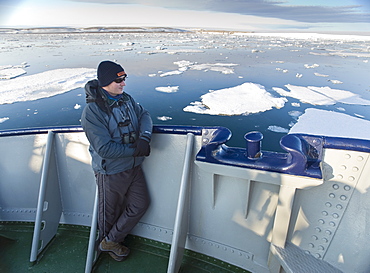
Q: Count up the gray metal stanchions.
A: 3